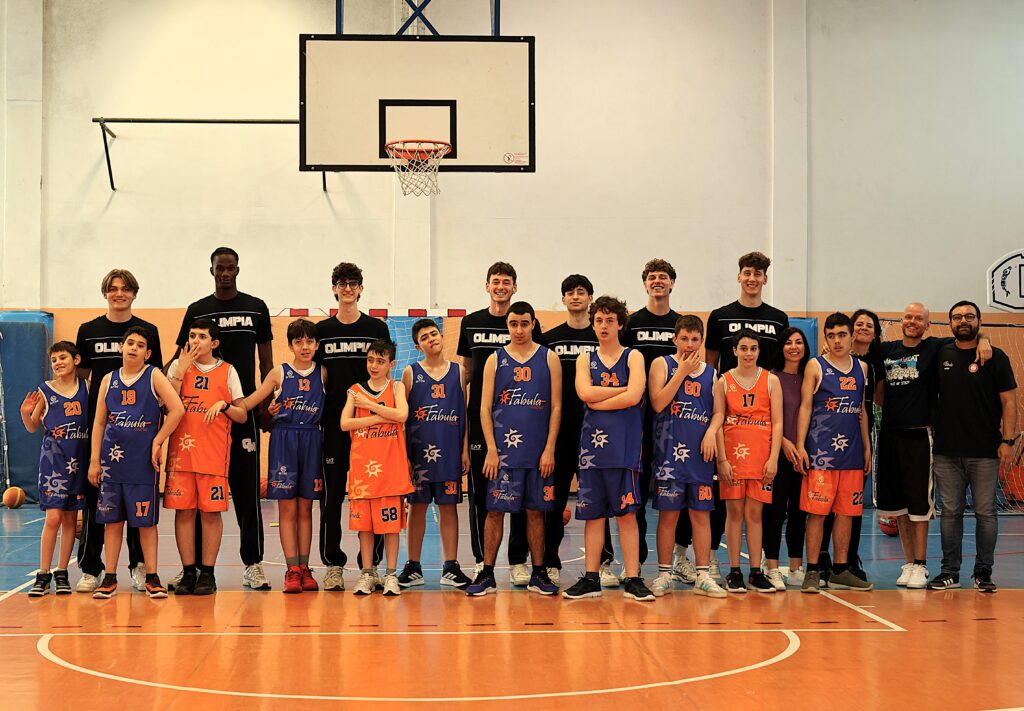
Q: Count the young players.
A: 11